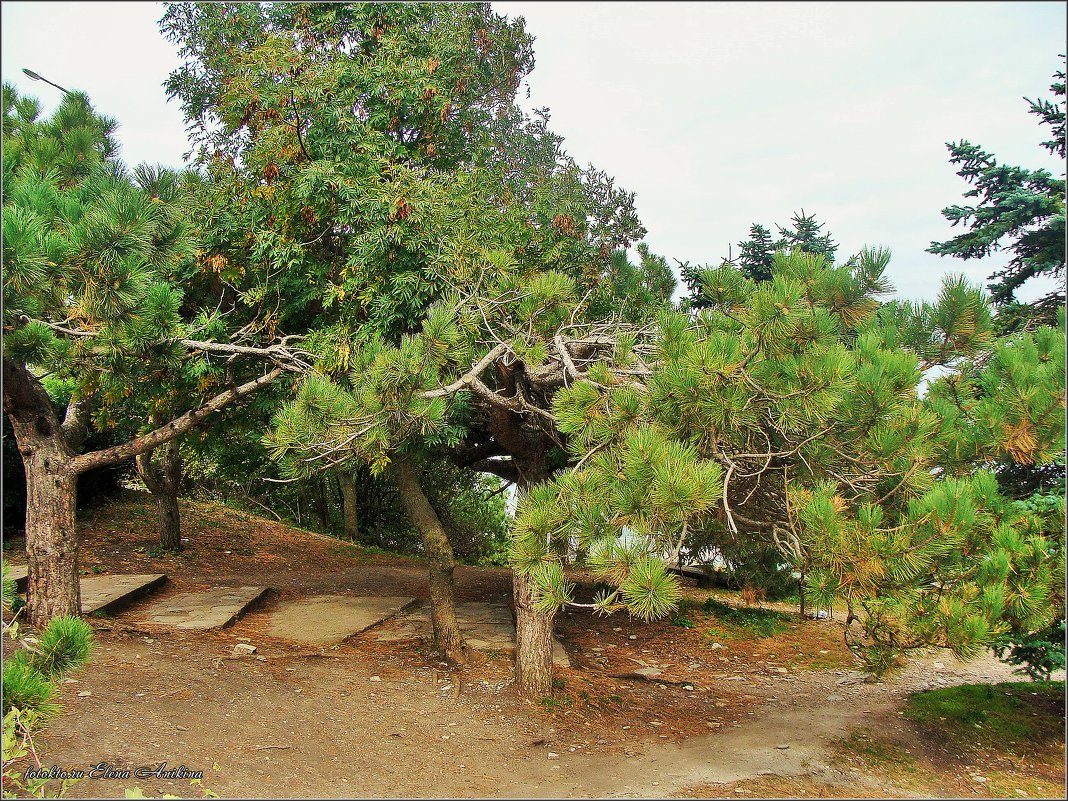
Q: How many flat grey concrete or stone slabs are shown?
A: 5